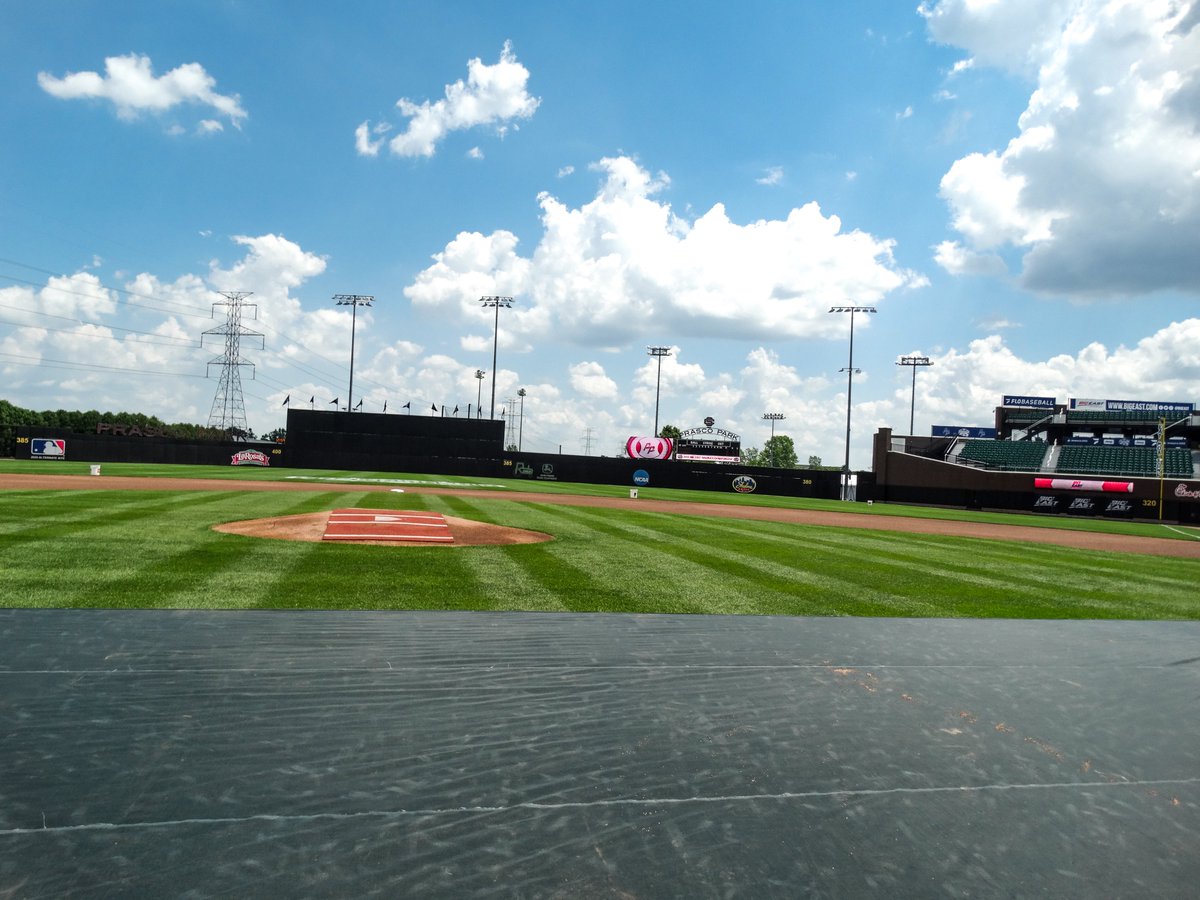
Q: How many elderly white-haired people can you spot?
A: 0